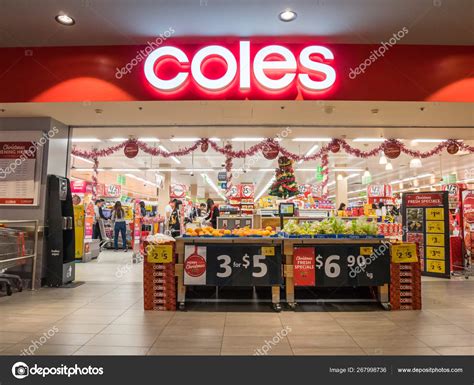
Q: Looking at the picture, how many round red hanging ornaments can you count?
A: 6